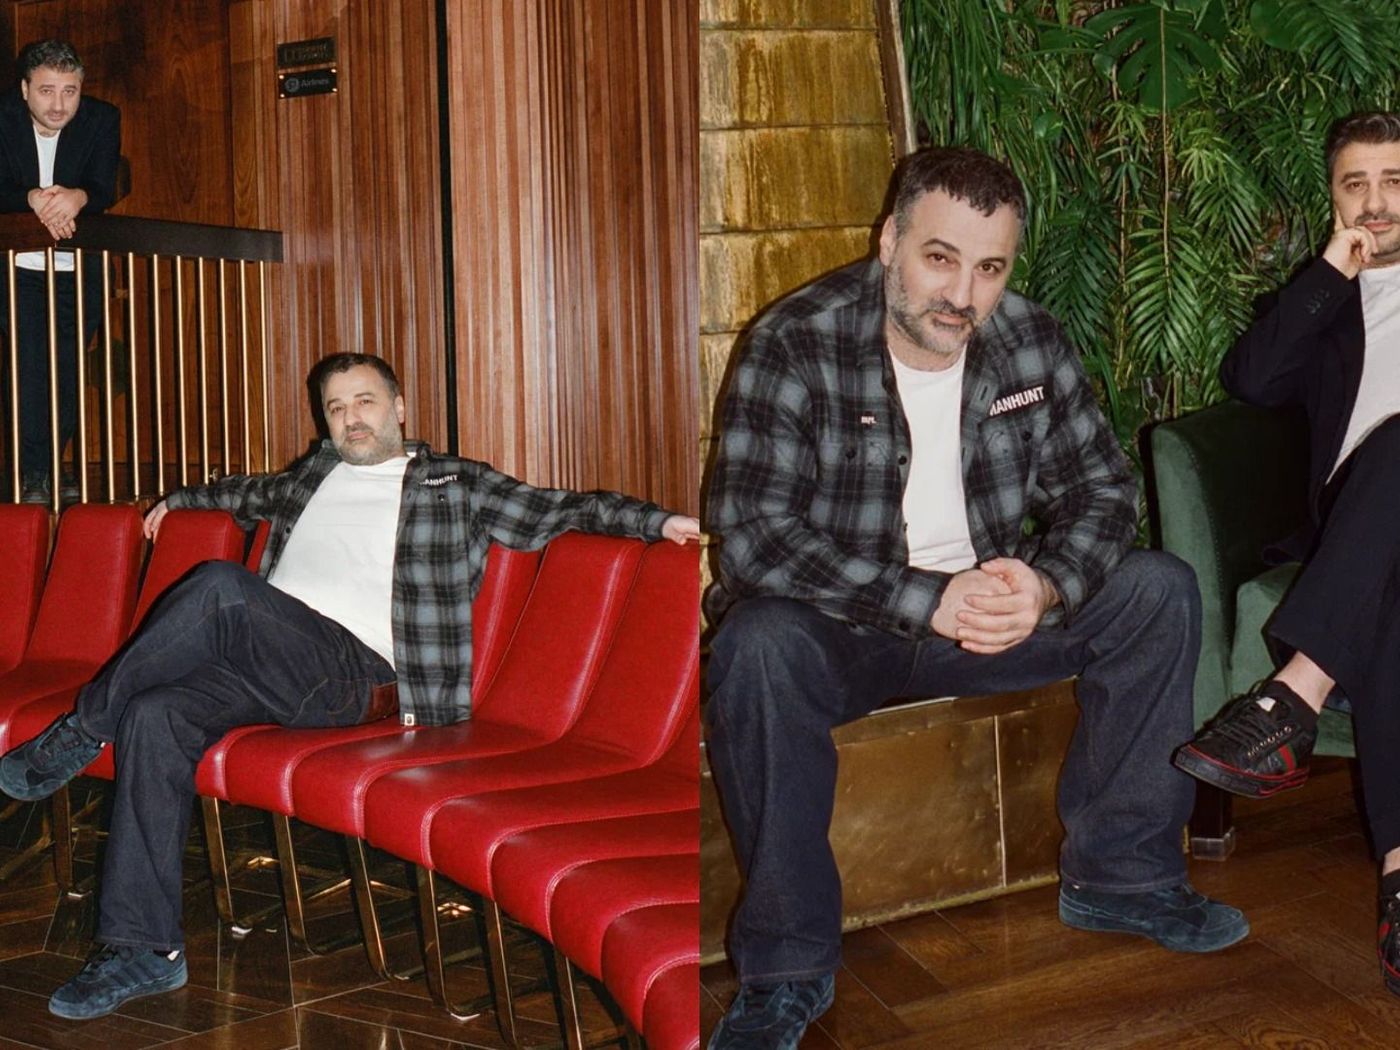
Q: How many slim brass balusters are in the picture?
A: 11